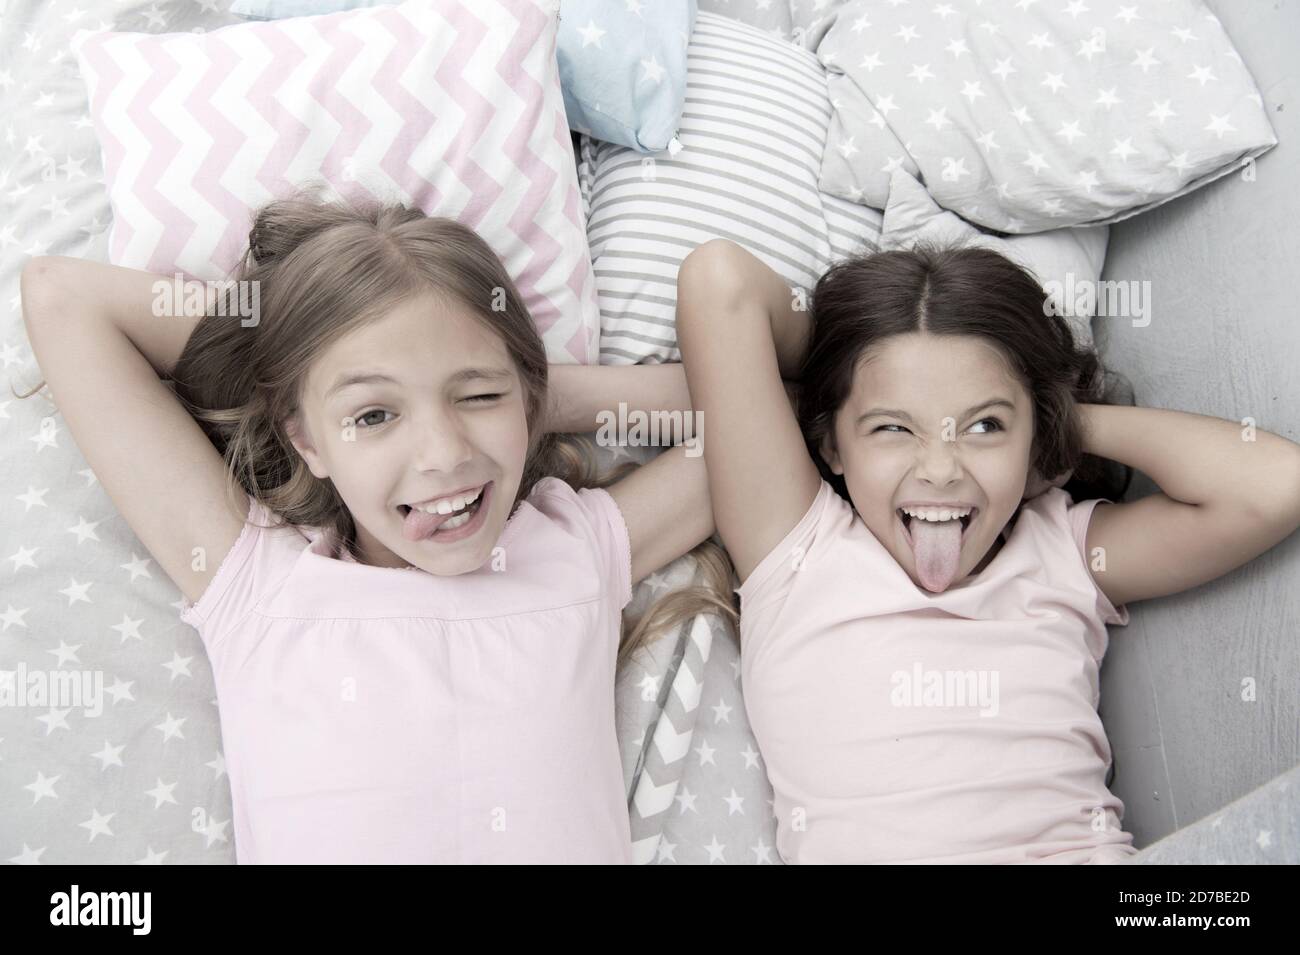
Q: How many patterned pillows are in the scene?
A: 4